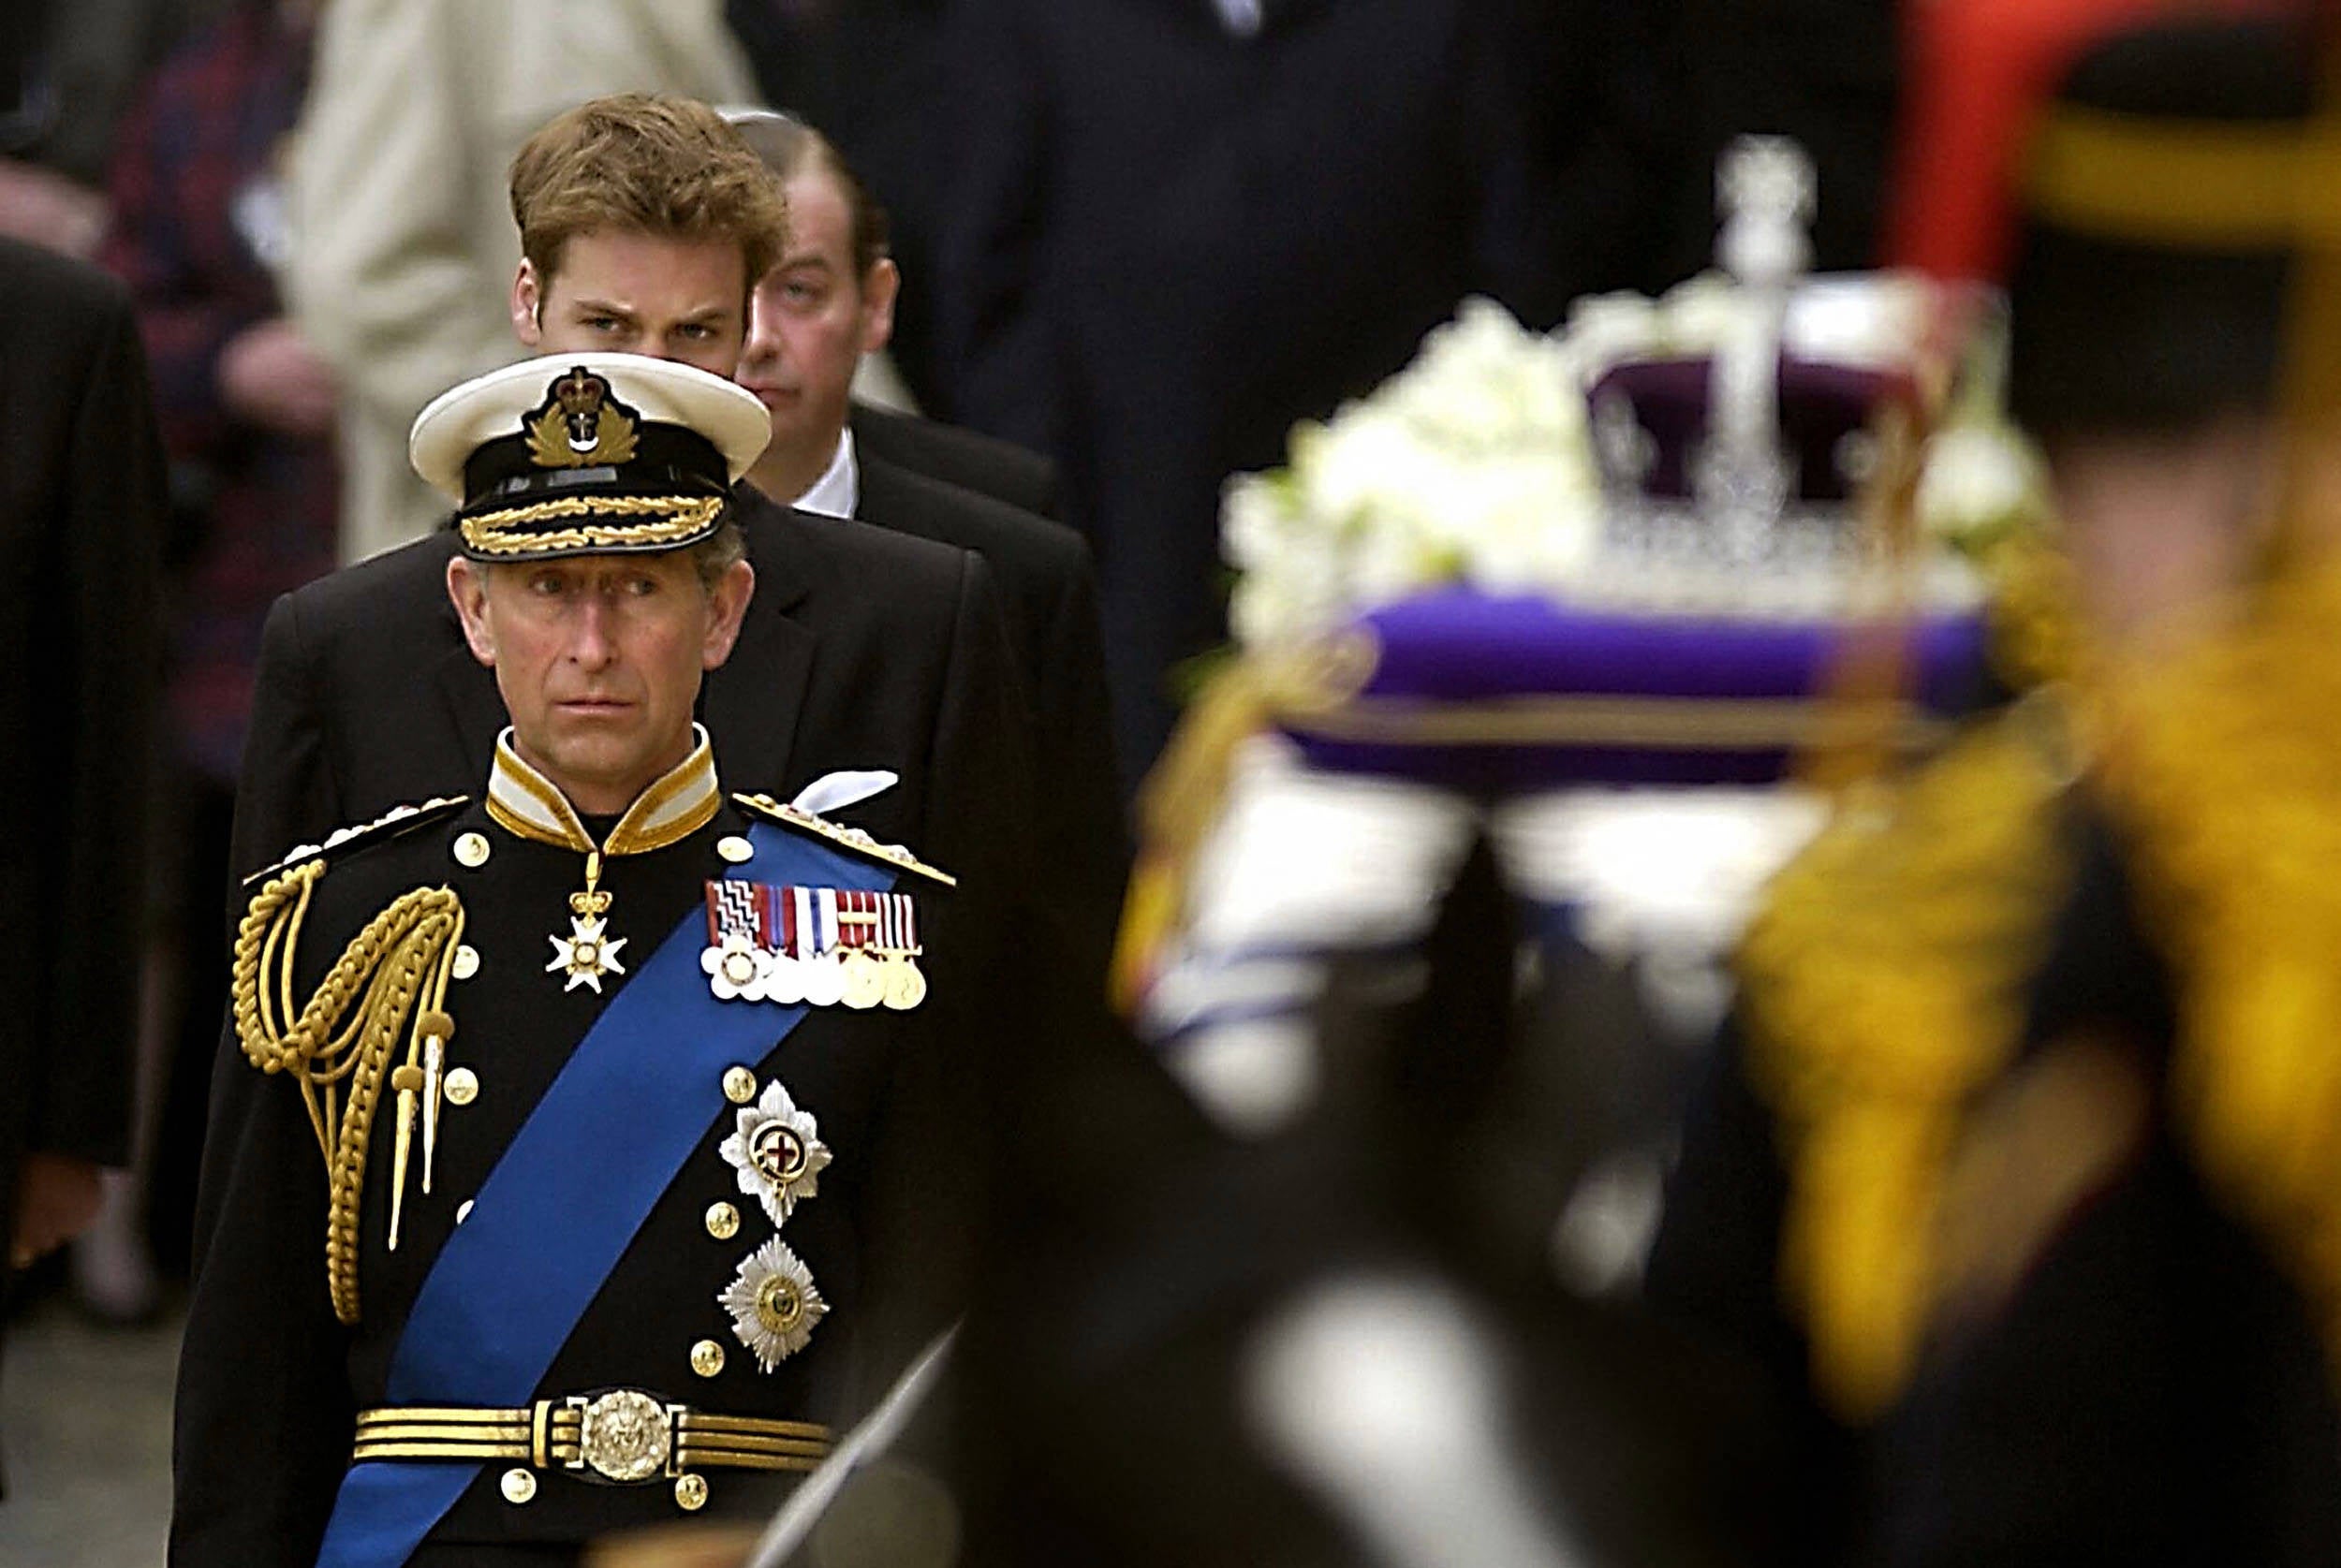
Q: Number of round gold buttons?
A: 10